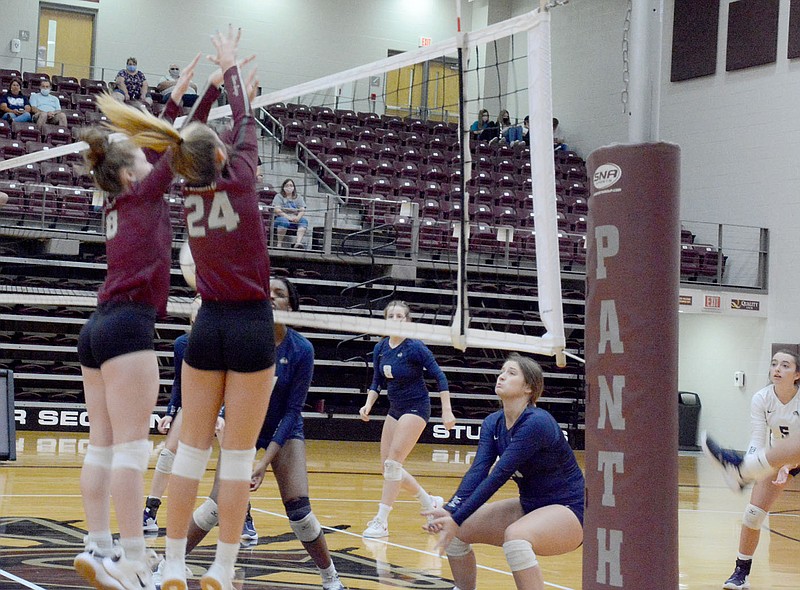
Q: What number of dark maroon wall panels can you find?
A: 3